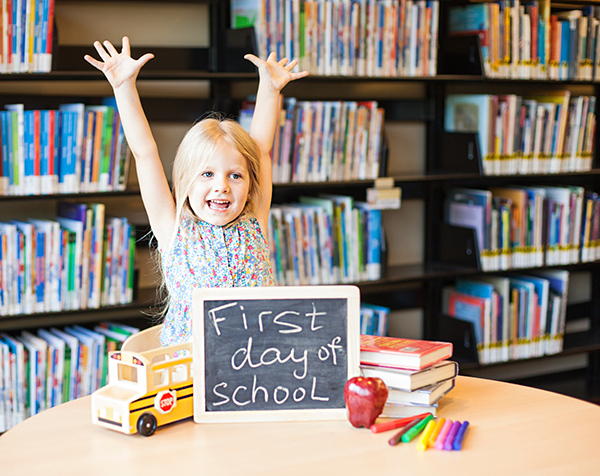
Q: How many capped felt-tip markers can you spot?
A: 8